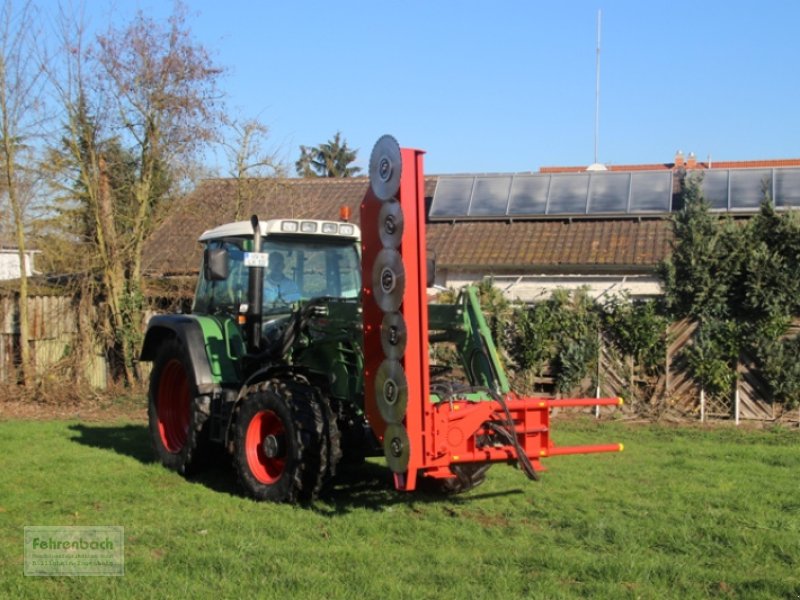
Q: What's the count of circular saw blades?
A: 6